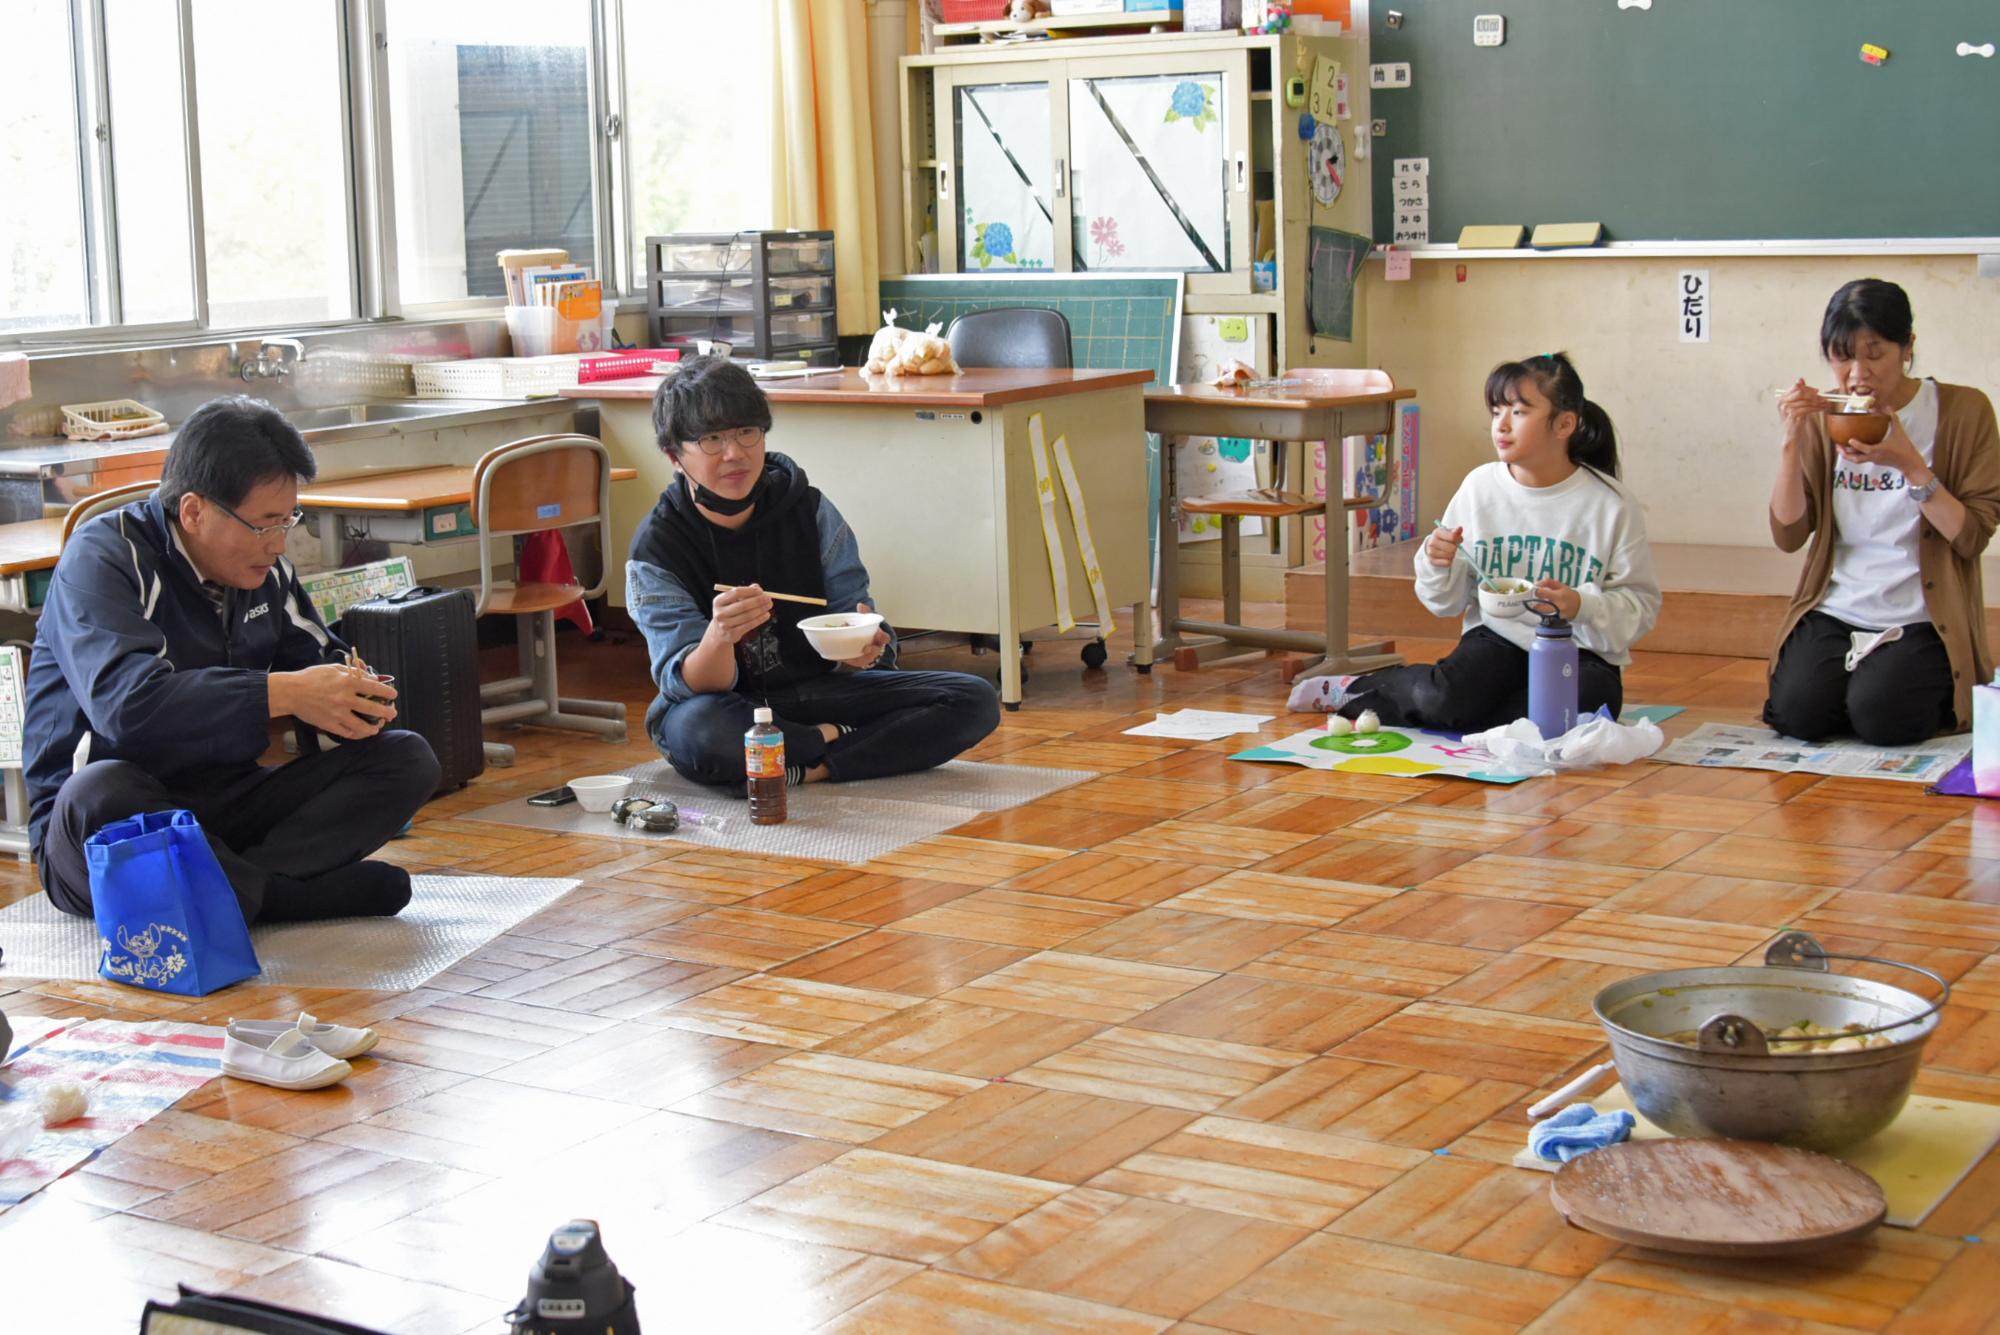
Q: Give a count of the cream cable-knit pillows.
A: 0